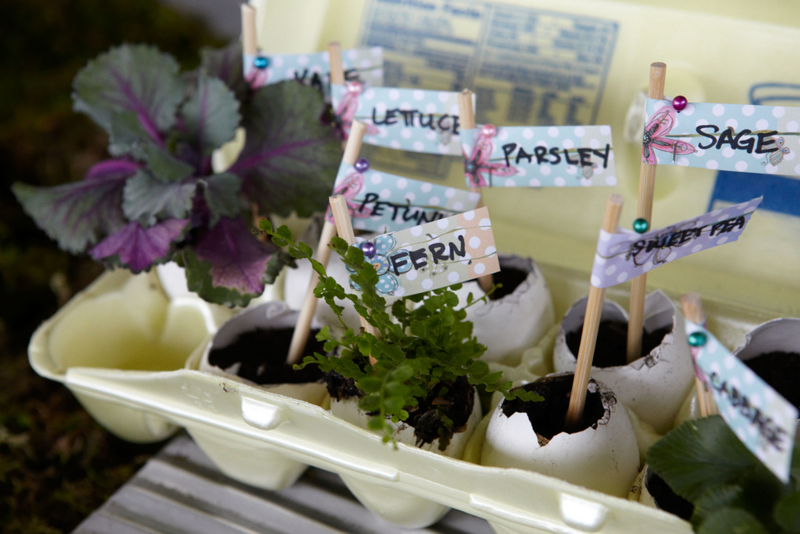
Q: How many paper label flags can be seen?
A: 8